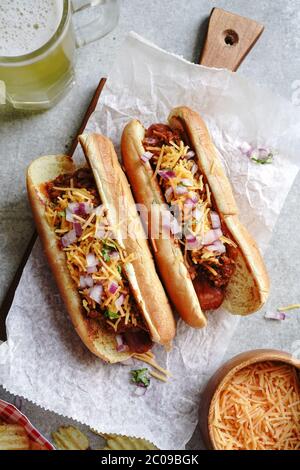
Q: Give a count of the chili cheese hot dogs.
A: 2